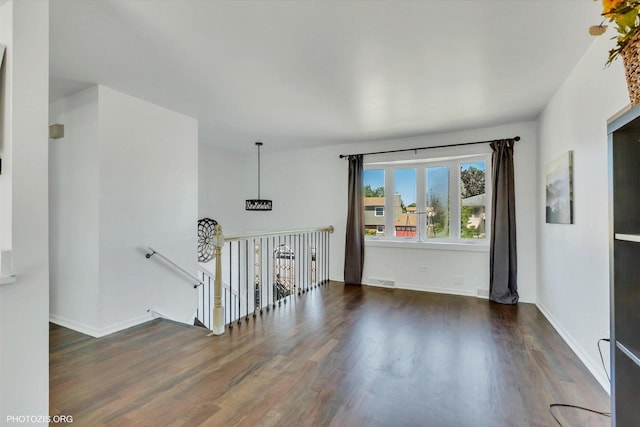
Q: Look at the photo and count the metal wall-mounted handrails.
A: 1